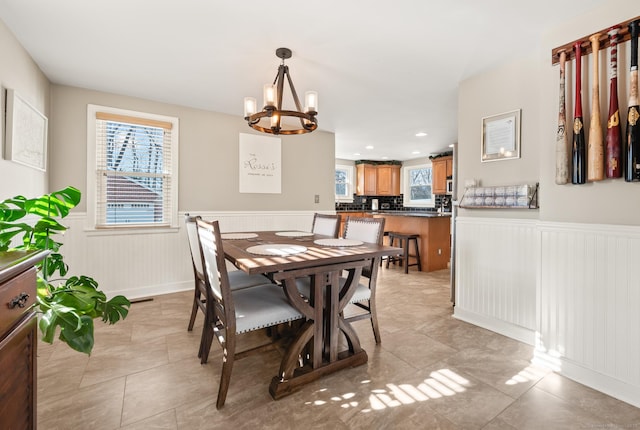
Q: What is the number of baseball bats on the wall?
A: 5